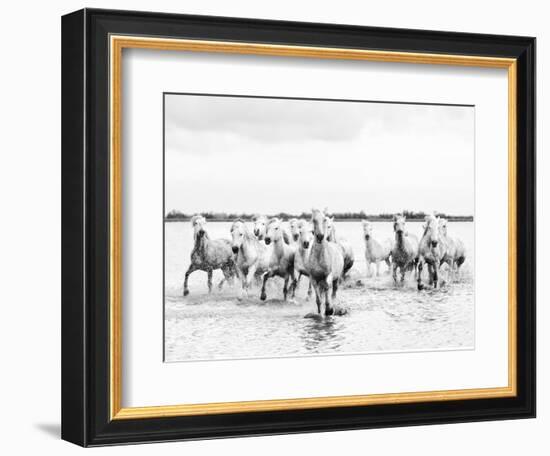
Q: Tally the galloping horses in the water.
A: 12